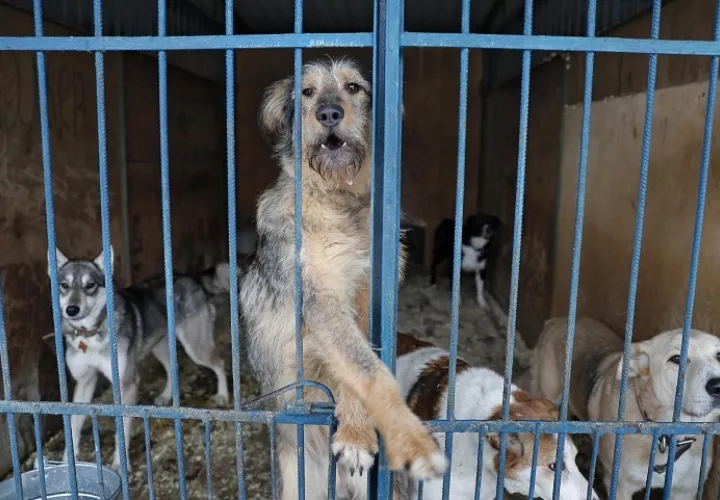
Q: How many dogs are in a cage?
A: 5